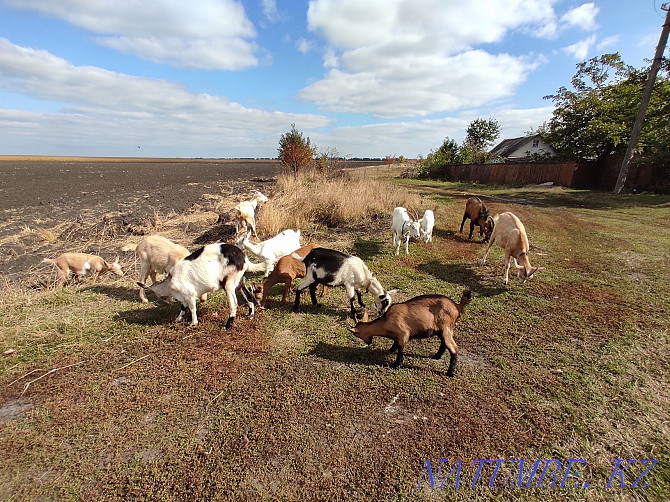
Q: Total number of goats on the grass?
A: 12